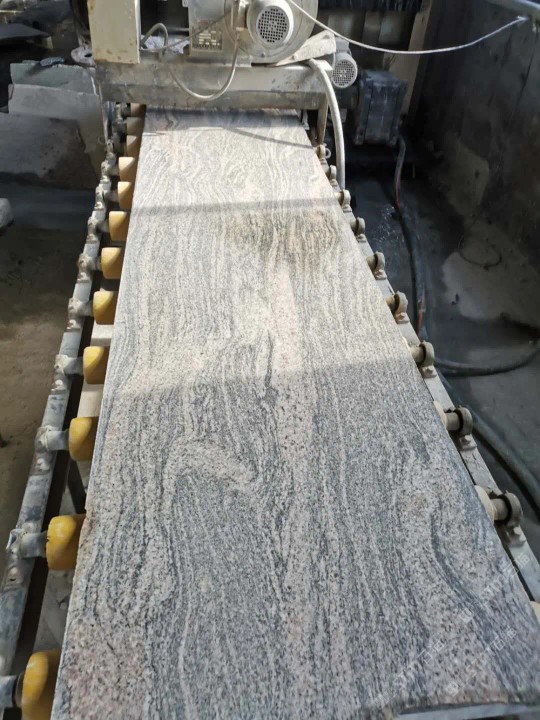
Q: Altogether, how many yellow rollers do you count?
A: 12